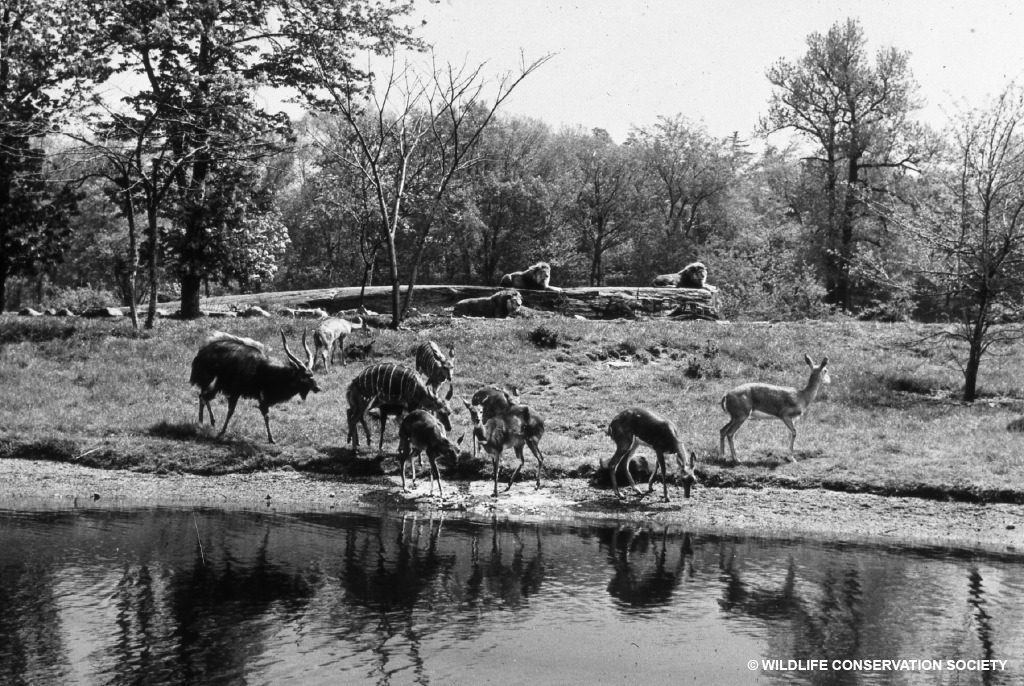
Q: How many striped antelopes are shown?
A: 2